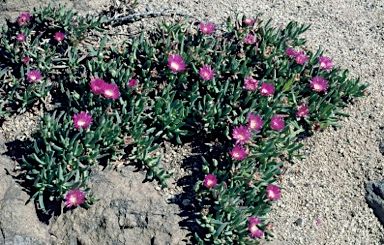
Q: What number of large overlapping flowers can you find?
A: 2